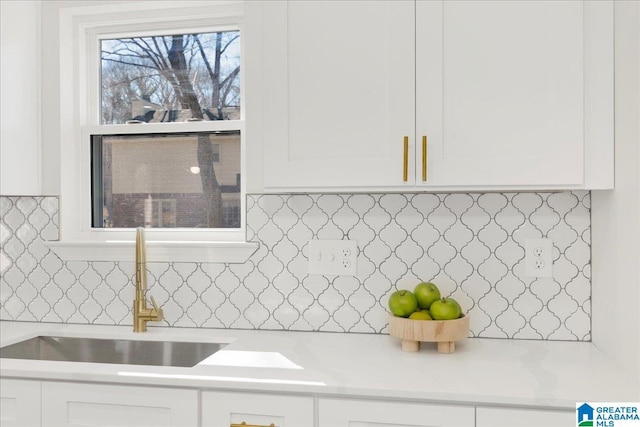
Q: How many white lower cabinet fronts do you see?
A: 5